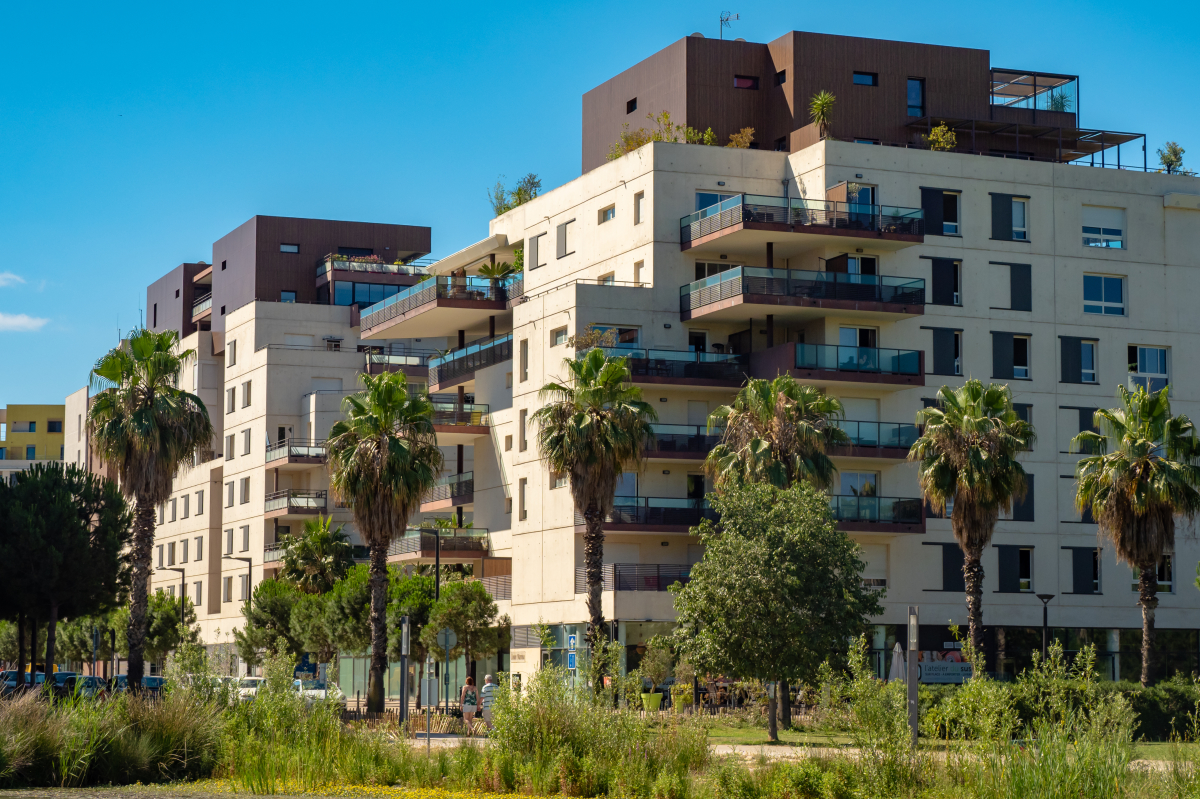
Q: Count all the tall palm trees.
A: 6